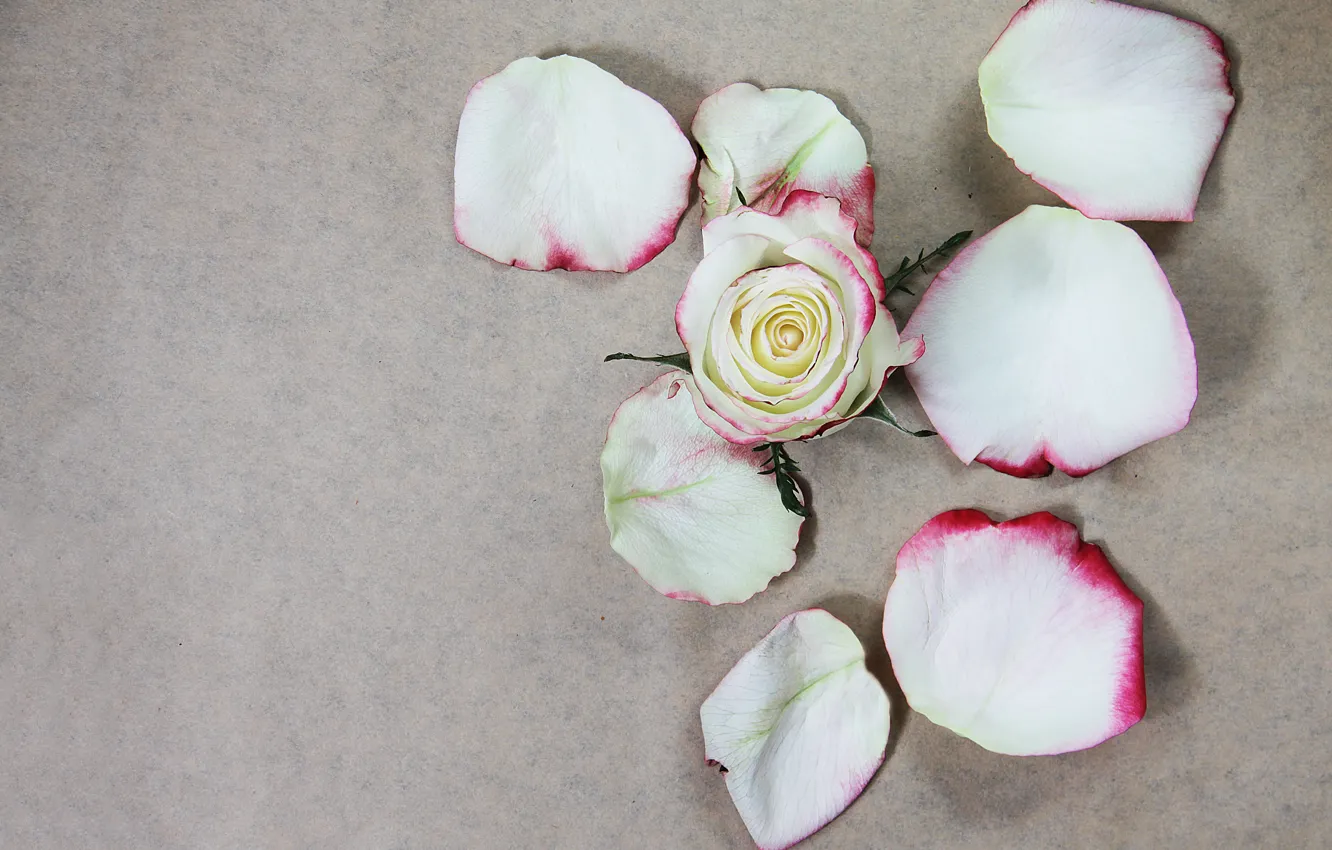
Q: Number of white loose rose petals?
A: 7